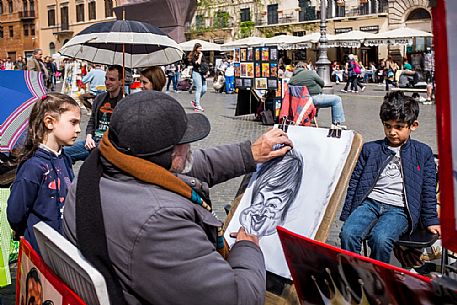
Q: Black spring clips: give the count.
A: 2